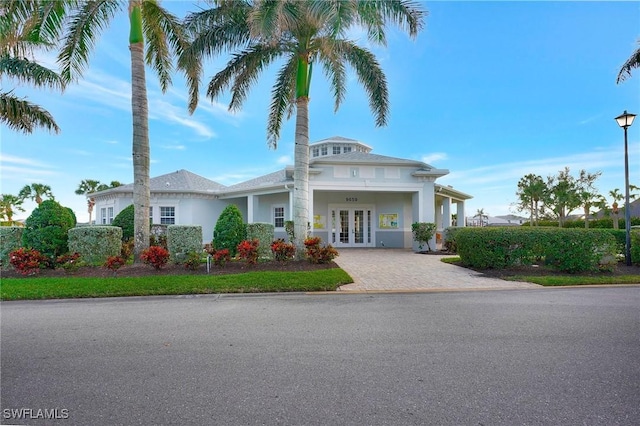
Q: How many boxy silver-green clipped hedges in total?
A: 4